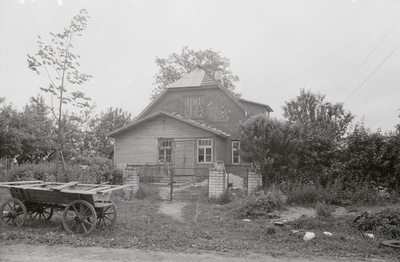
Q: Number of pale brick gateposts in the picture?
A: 3